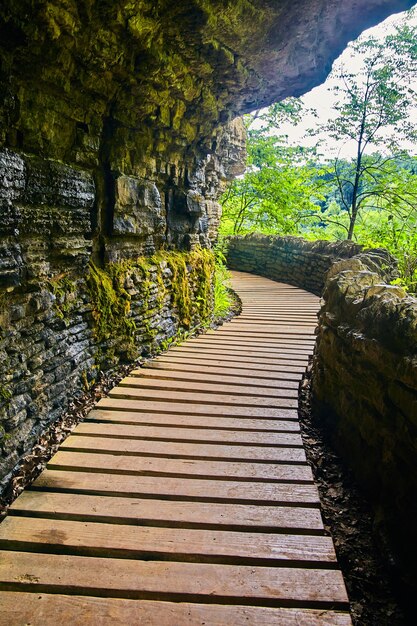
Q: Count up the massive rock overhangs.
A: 1